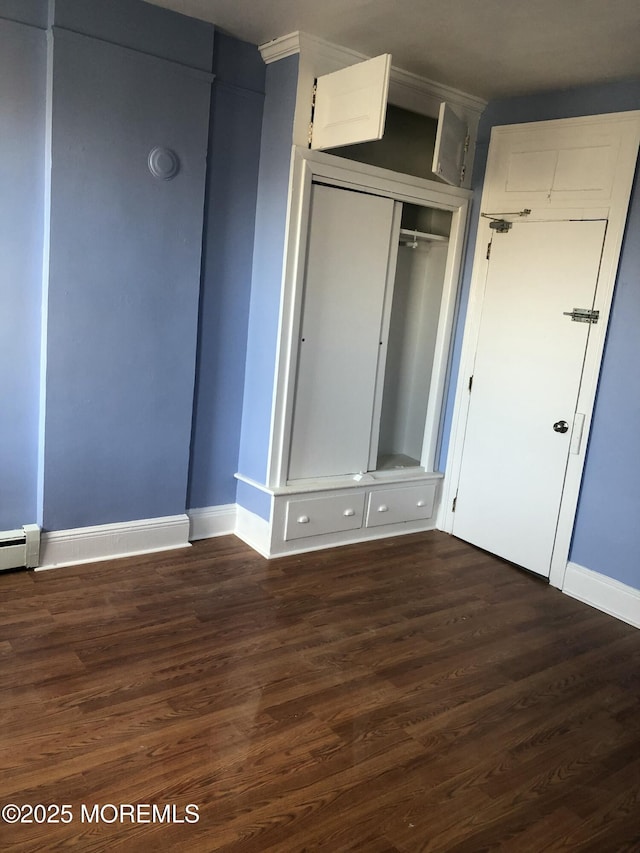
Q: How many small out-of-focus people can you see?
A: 0